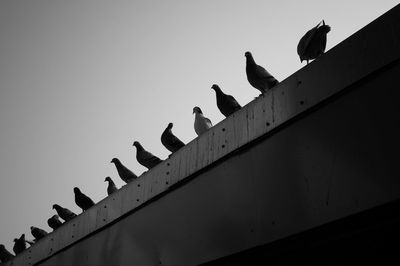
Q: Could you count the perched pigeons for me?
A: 14